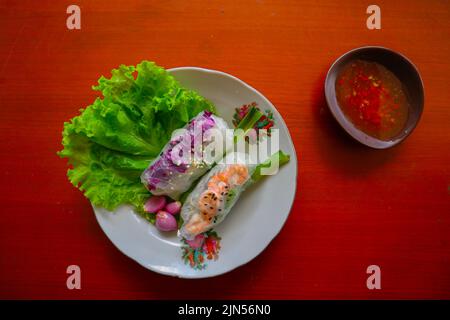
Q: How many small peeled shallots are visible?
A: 3